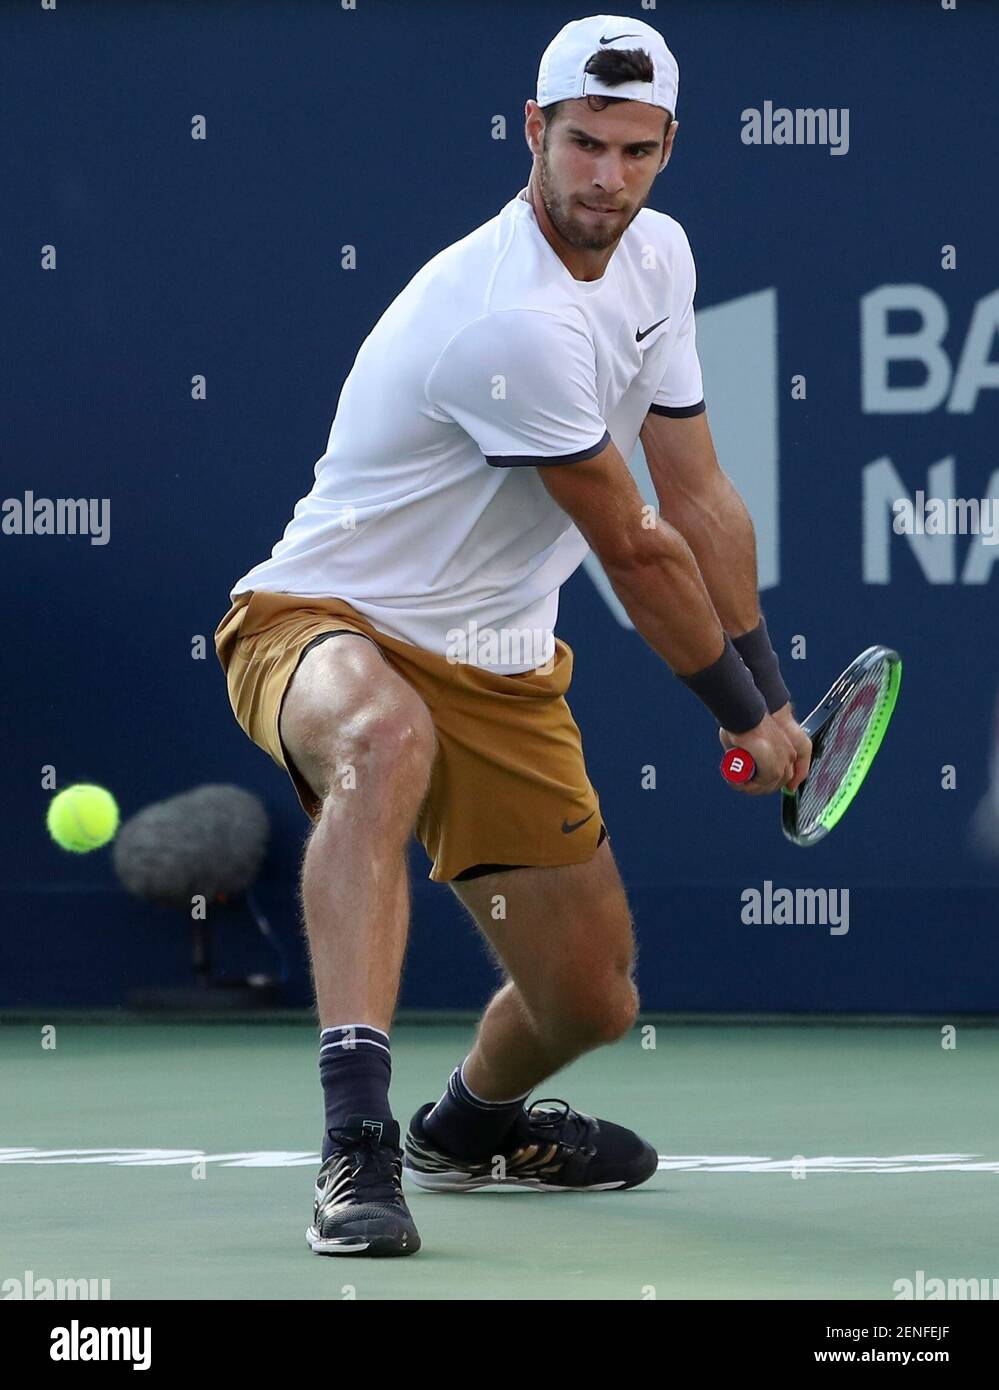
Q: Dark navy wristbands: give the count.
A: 2